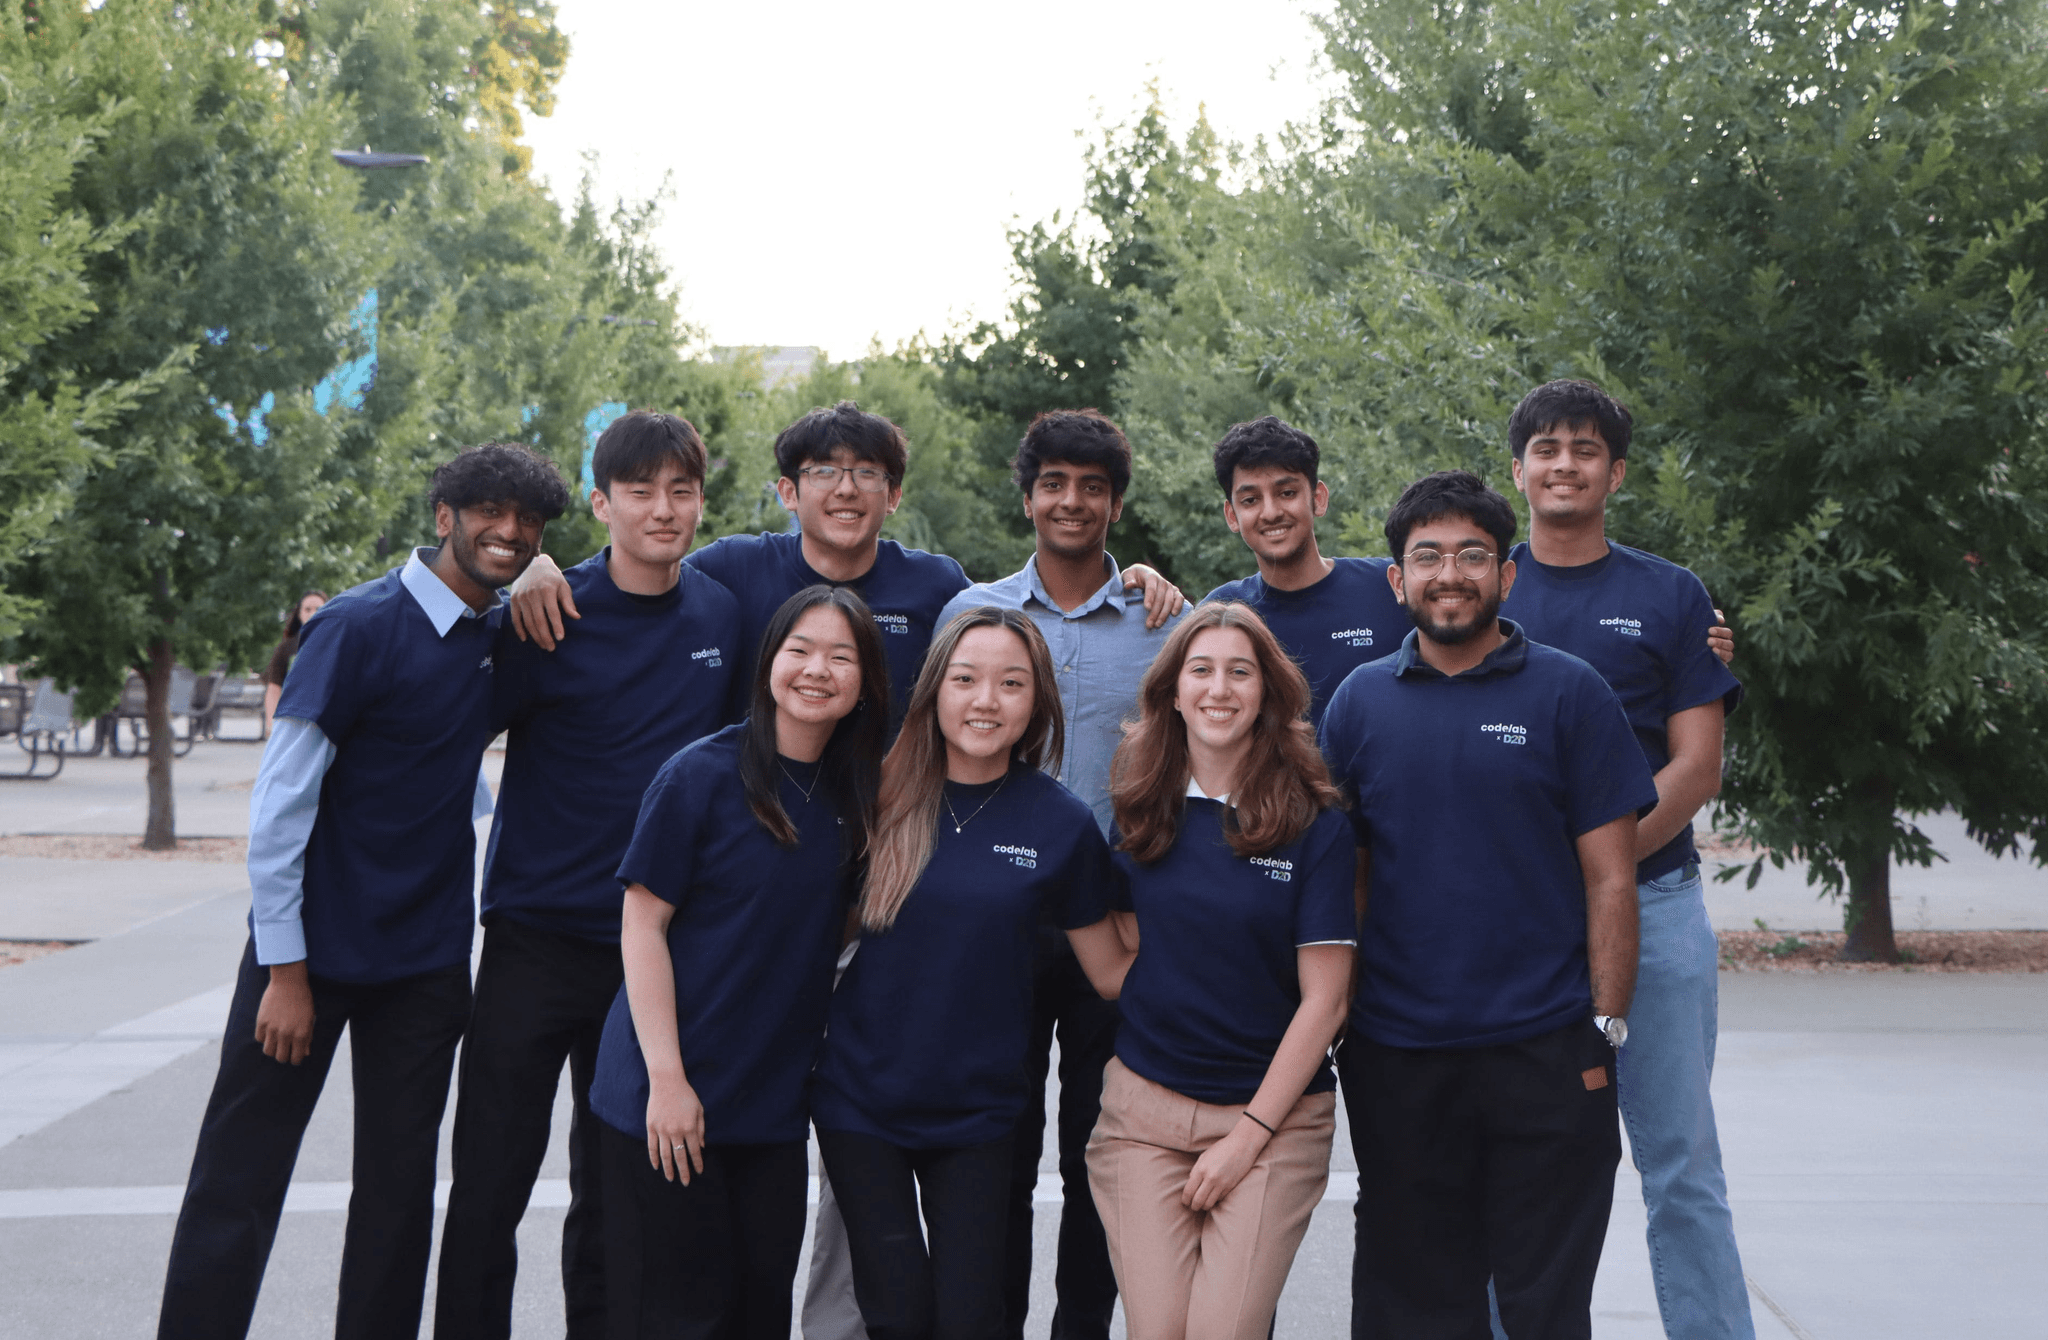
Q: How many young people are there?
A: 10